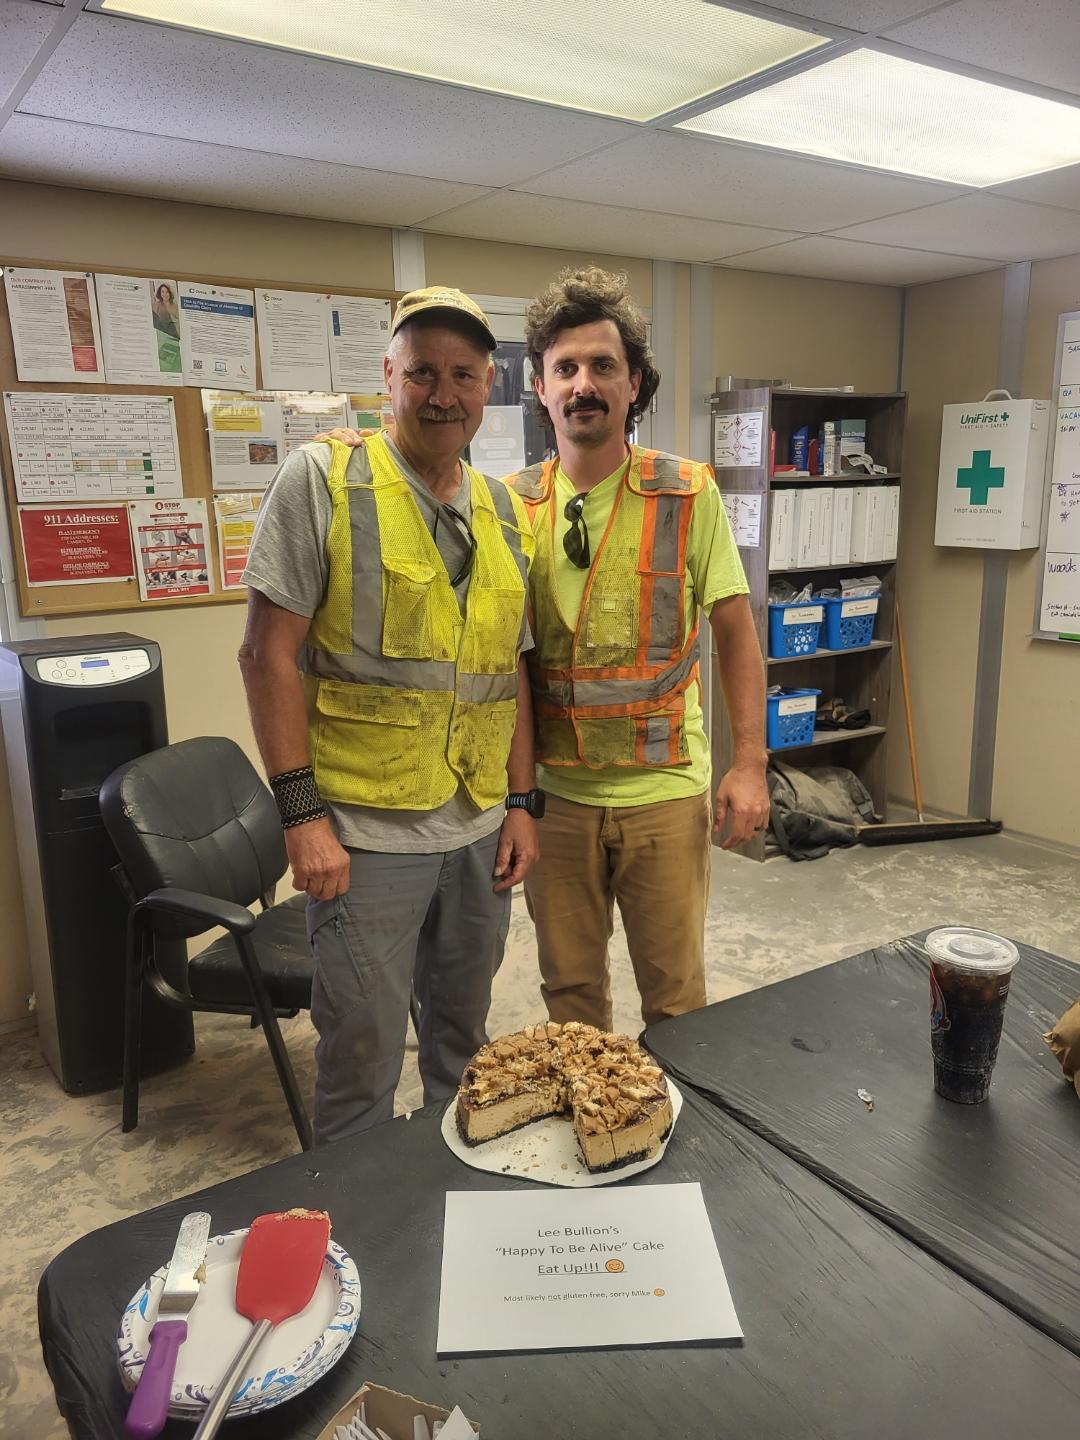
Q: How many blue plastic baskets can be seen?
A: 3